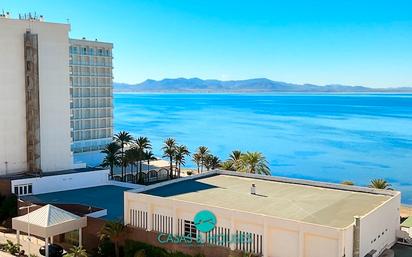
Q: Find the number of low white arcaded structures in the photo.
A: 1